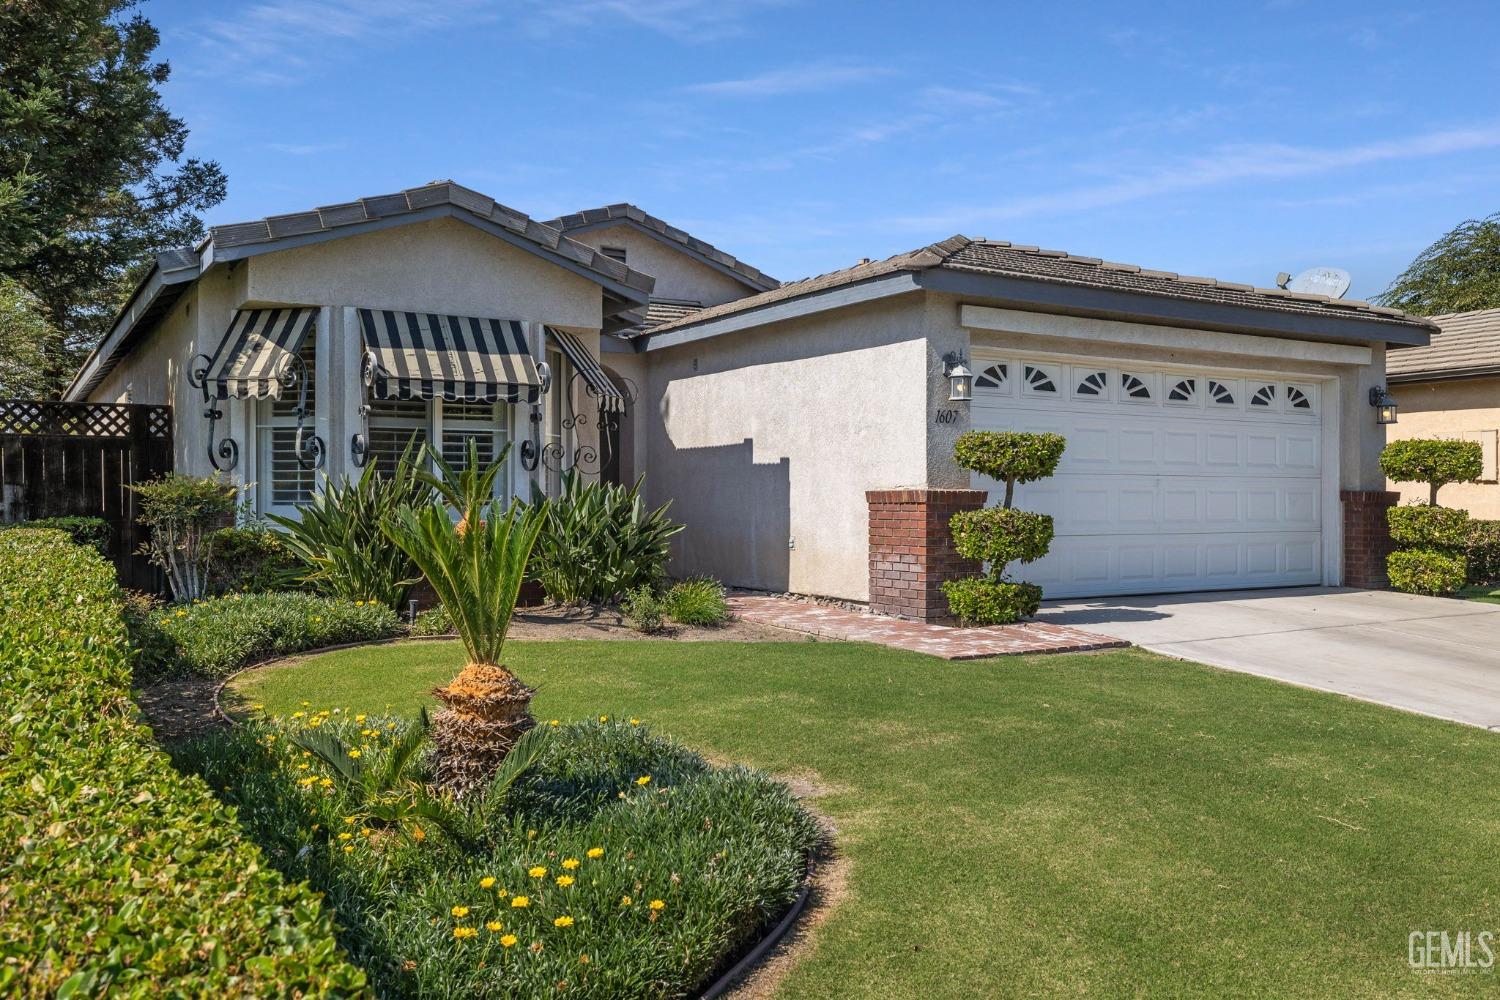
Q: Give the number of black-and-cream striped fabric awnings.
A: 3